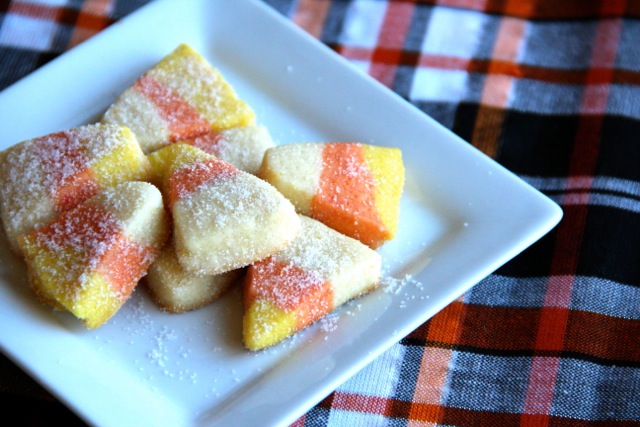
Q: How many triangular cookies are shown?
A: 8